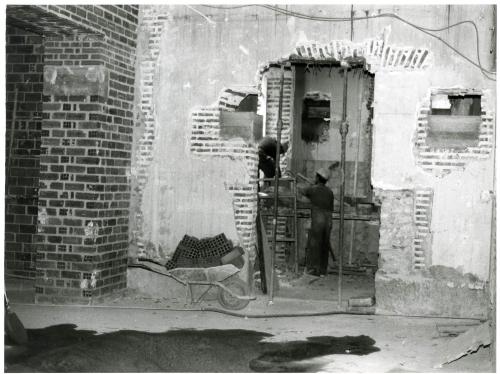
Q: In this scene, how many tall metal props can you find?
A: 2